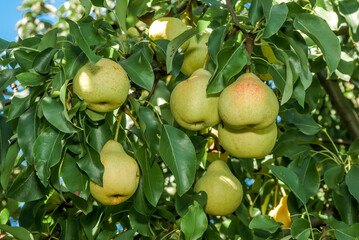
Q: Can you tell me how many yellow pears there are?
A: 8